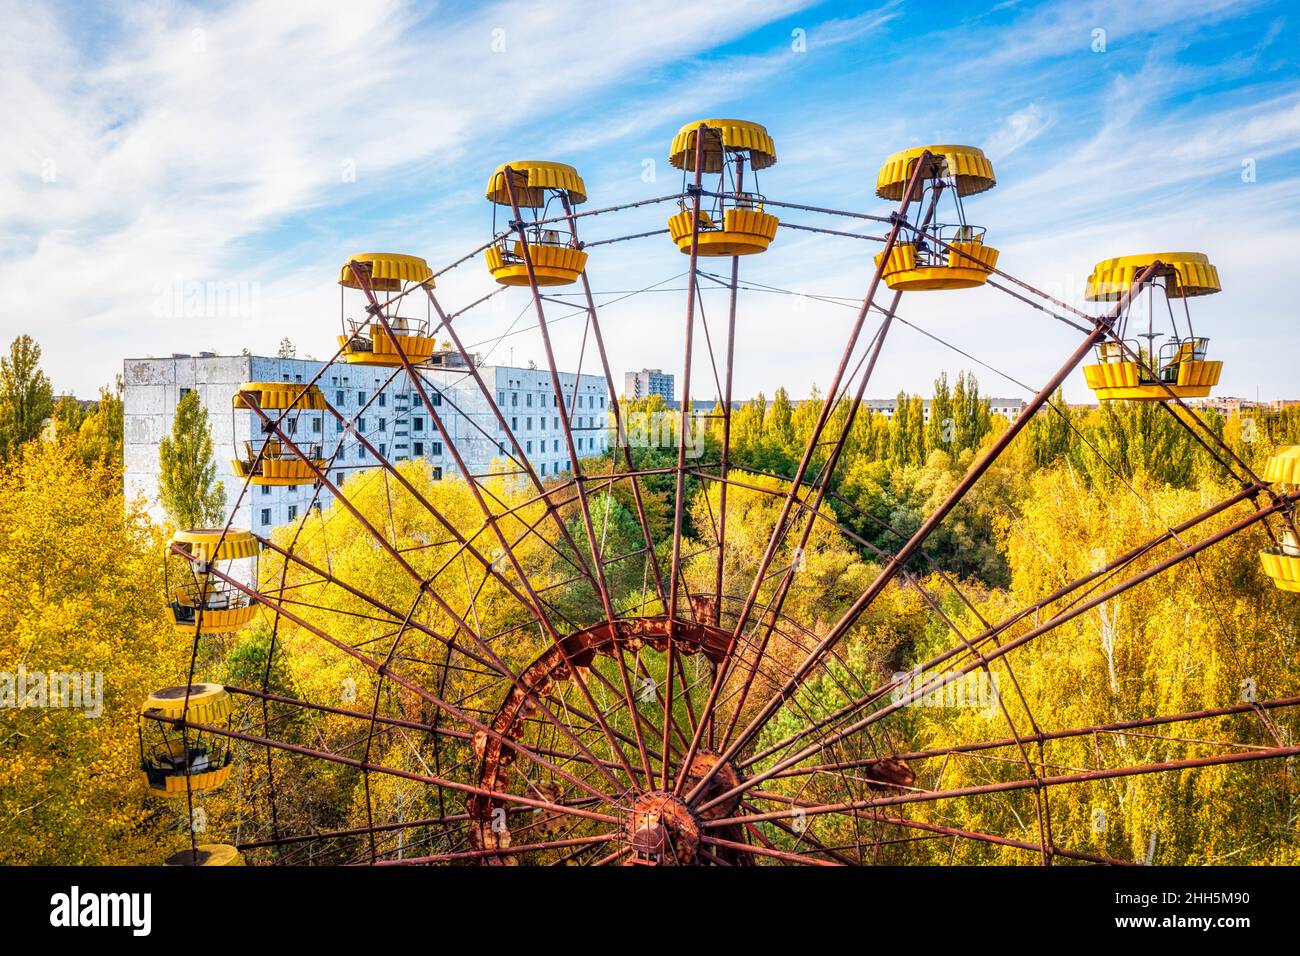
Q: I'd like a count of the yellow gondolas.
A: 10